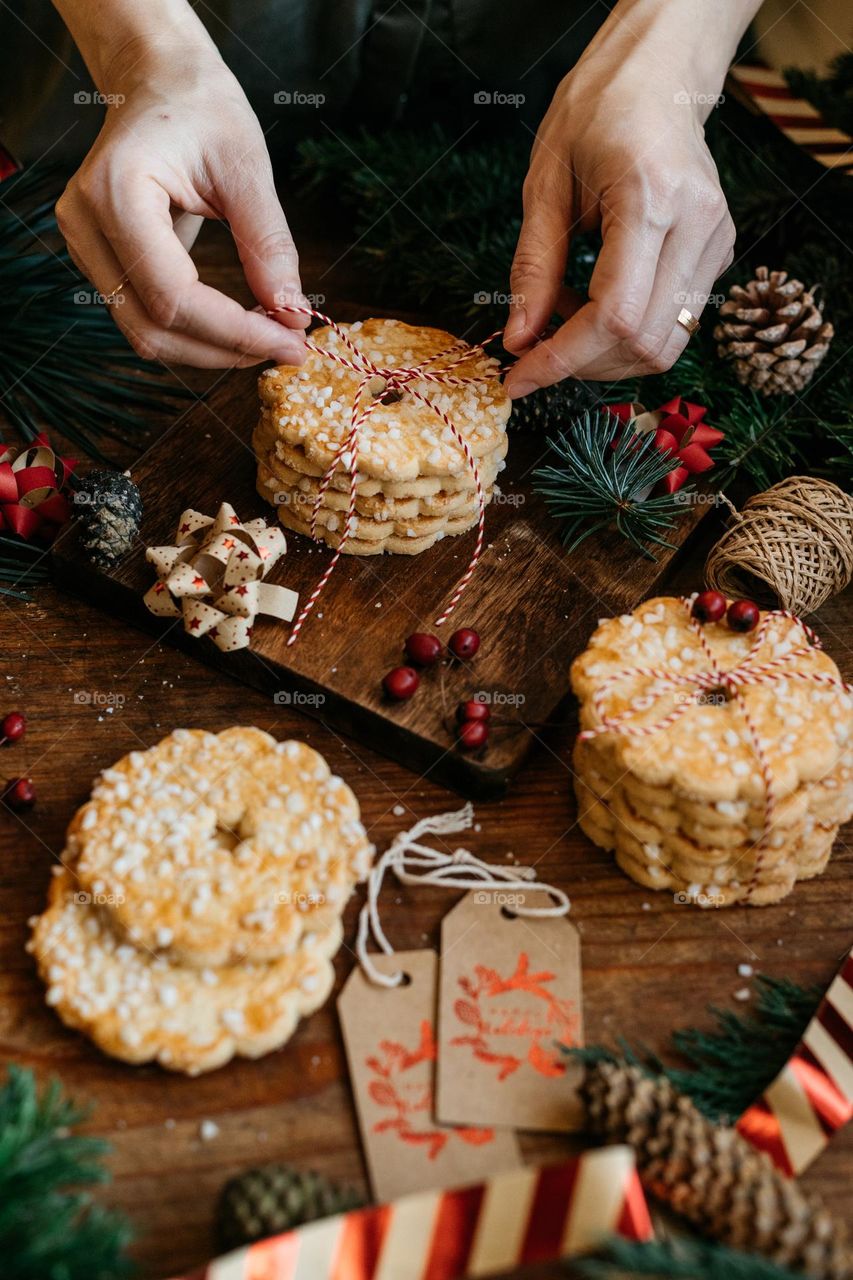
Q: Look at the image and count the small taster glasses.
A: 0